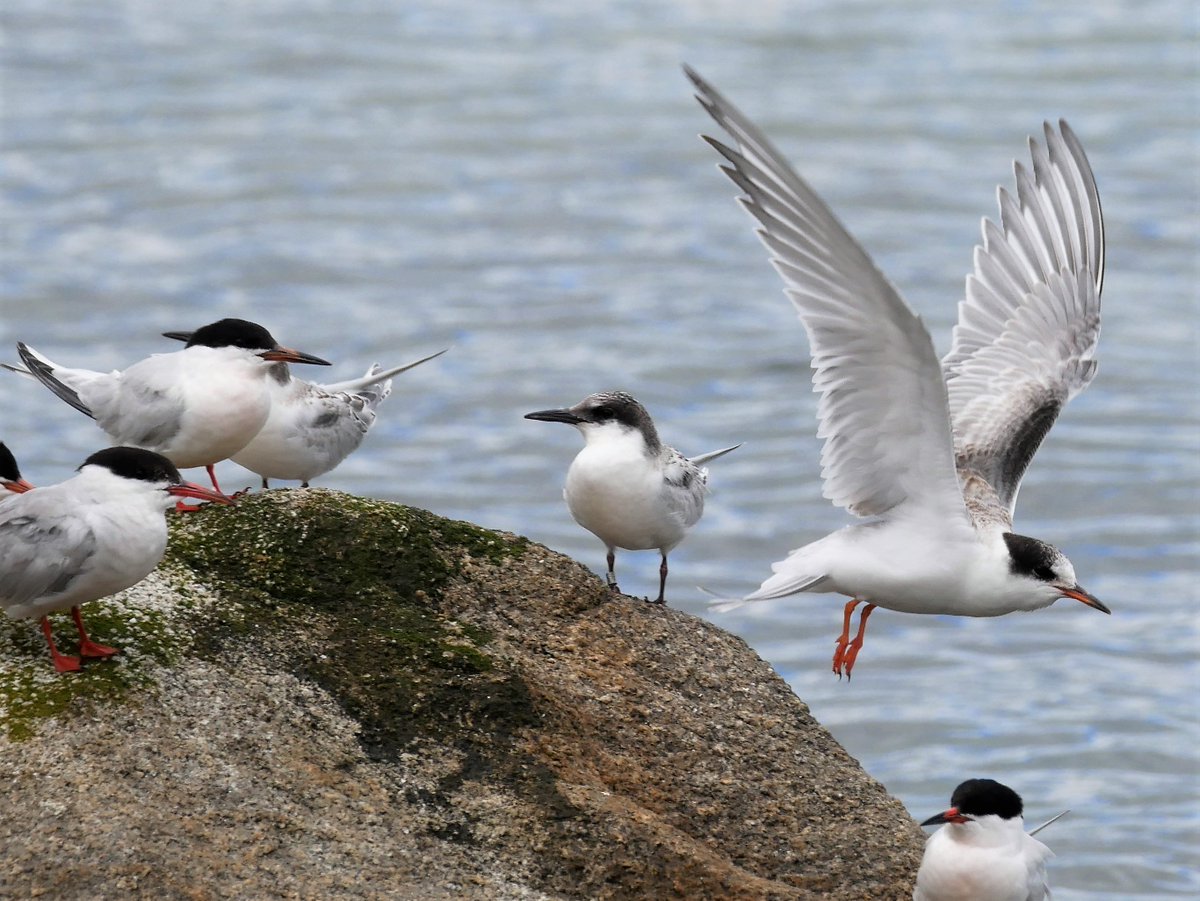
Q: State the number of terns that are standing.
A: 6